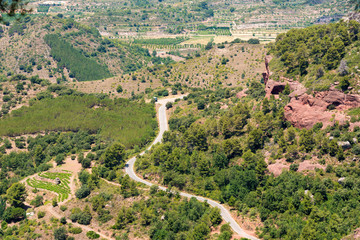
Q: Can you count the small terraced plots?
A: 1